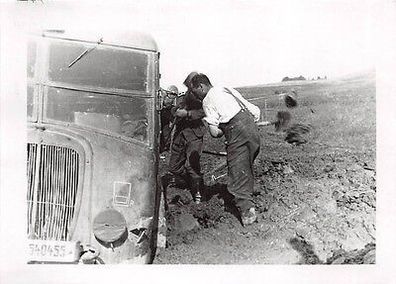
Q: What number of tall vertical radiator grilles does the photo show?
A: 1